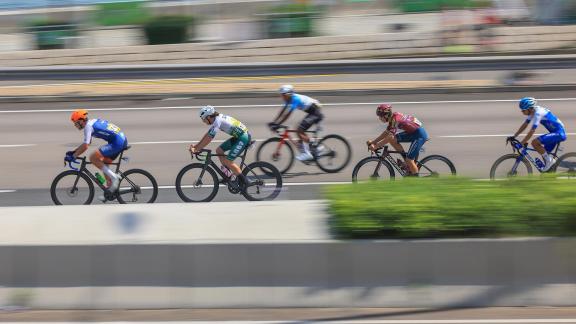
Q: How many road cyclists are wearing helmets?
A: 5